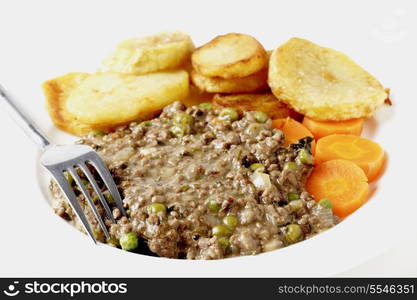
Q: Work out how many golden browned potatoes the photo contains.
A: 6